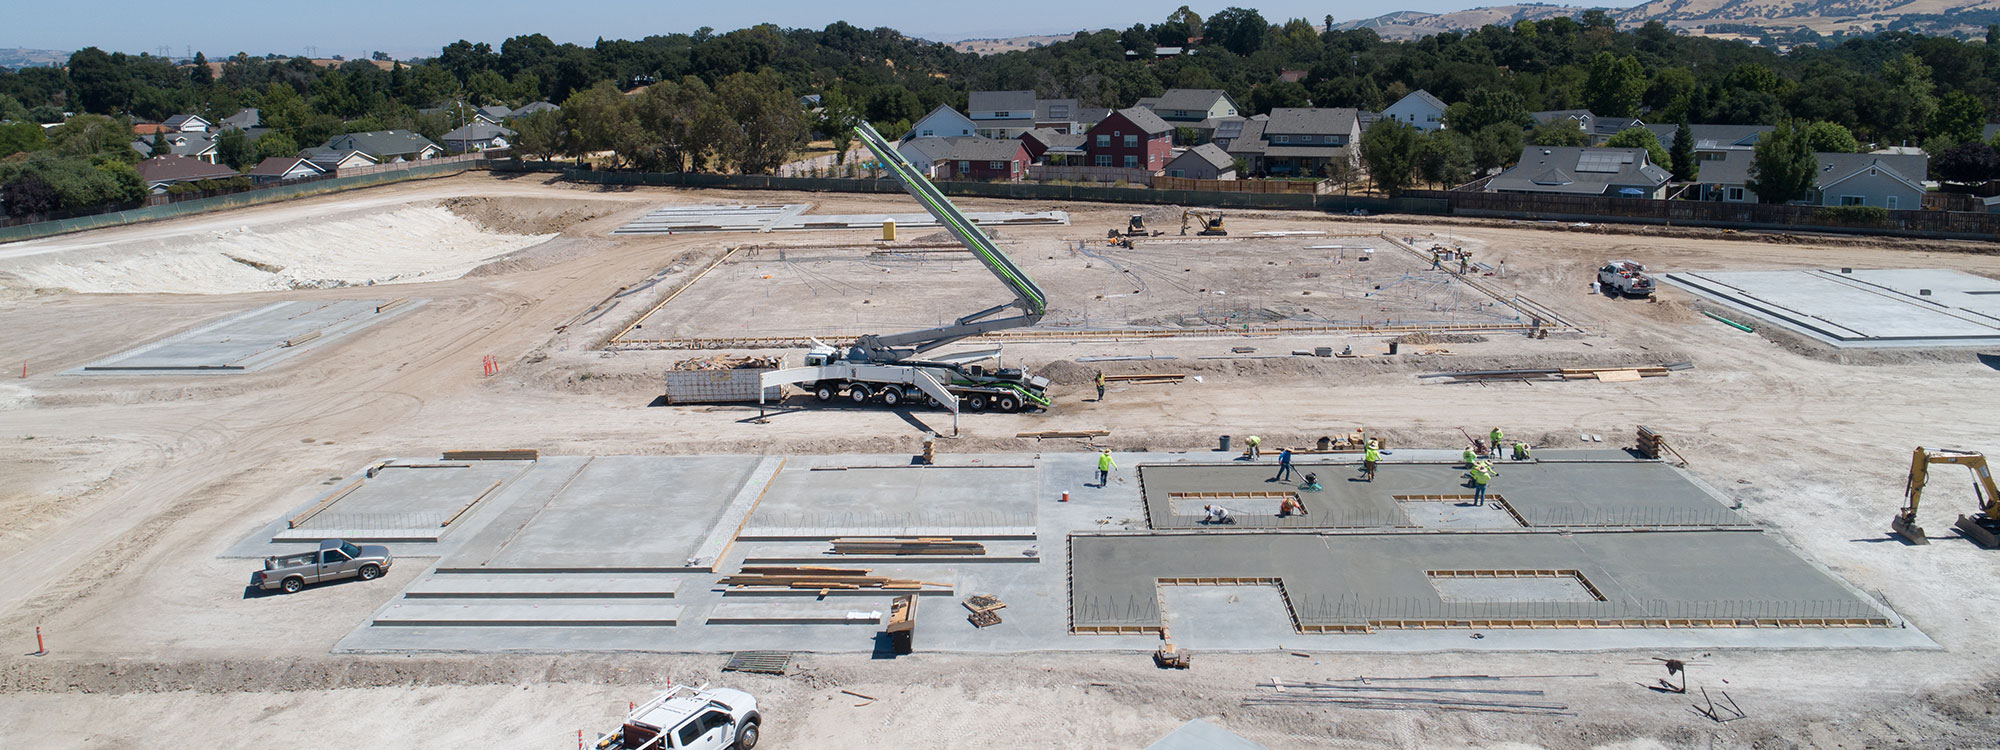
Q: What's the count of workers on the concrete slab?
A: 12